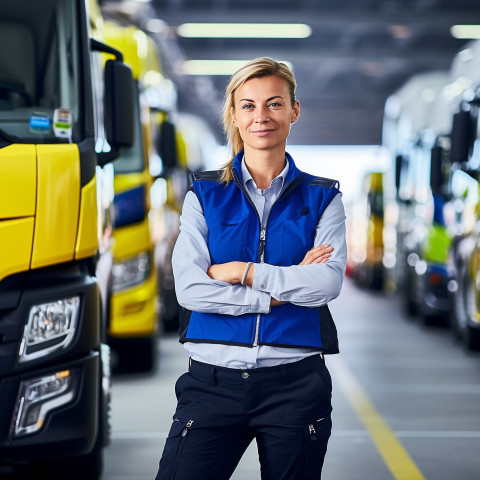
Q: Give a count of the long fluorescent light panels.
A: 3